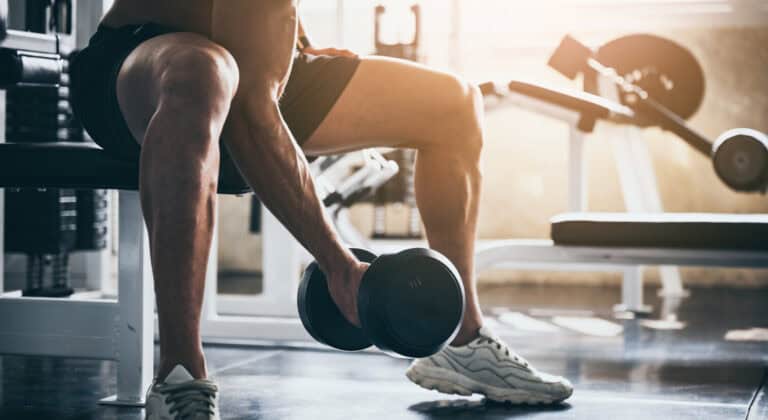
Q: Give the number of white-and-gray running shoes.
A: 2